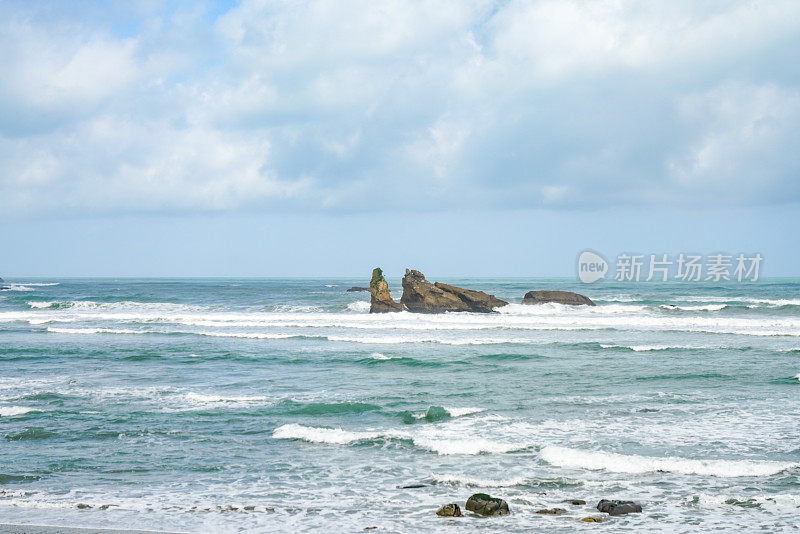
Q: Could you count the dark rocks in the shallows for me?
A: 6